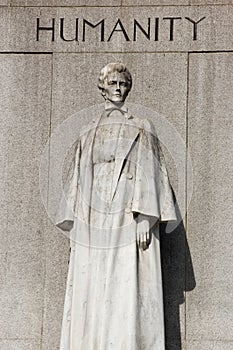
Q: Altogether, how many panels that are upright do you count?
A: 3